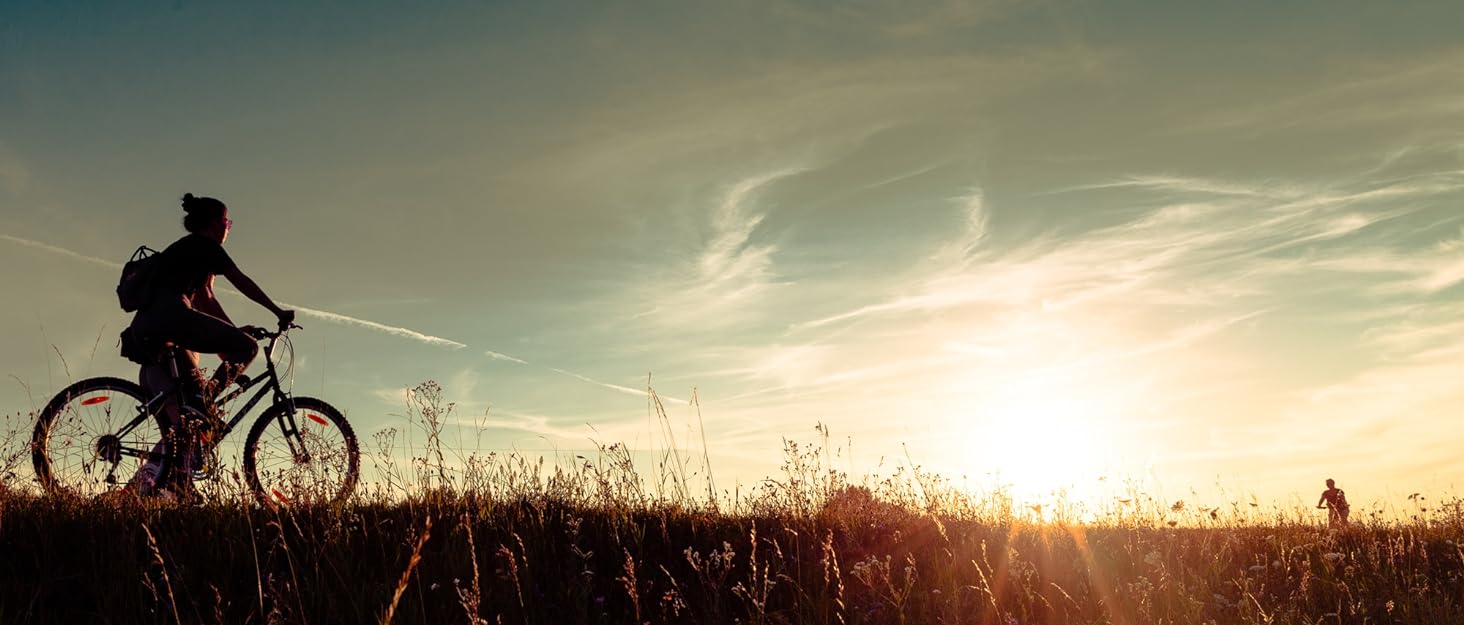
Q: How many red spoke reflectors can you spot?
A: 3